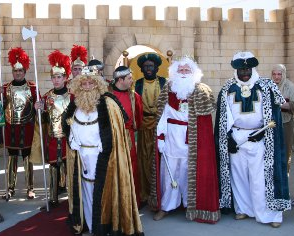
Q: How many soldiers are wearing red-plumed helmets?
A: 3